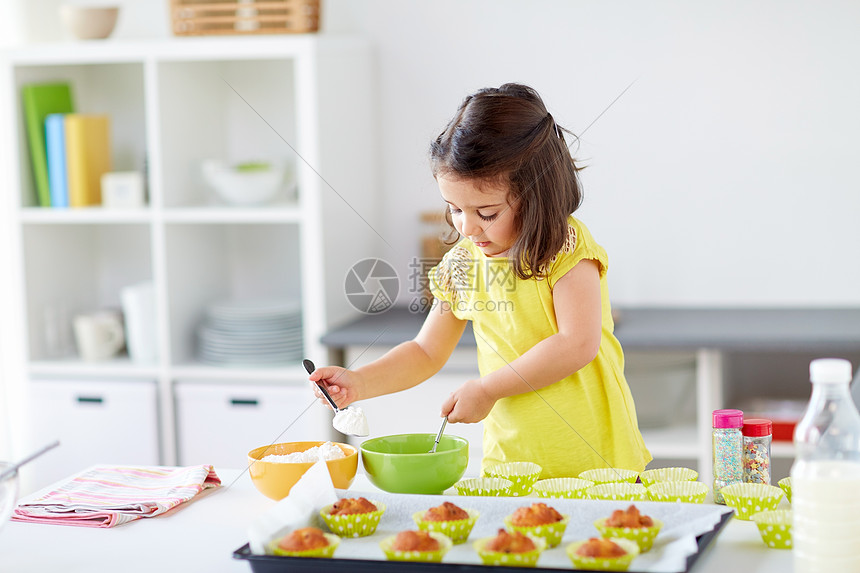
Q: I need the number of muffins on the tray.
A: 8